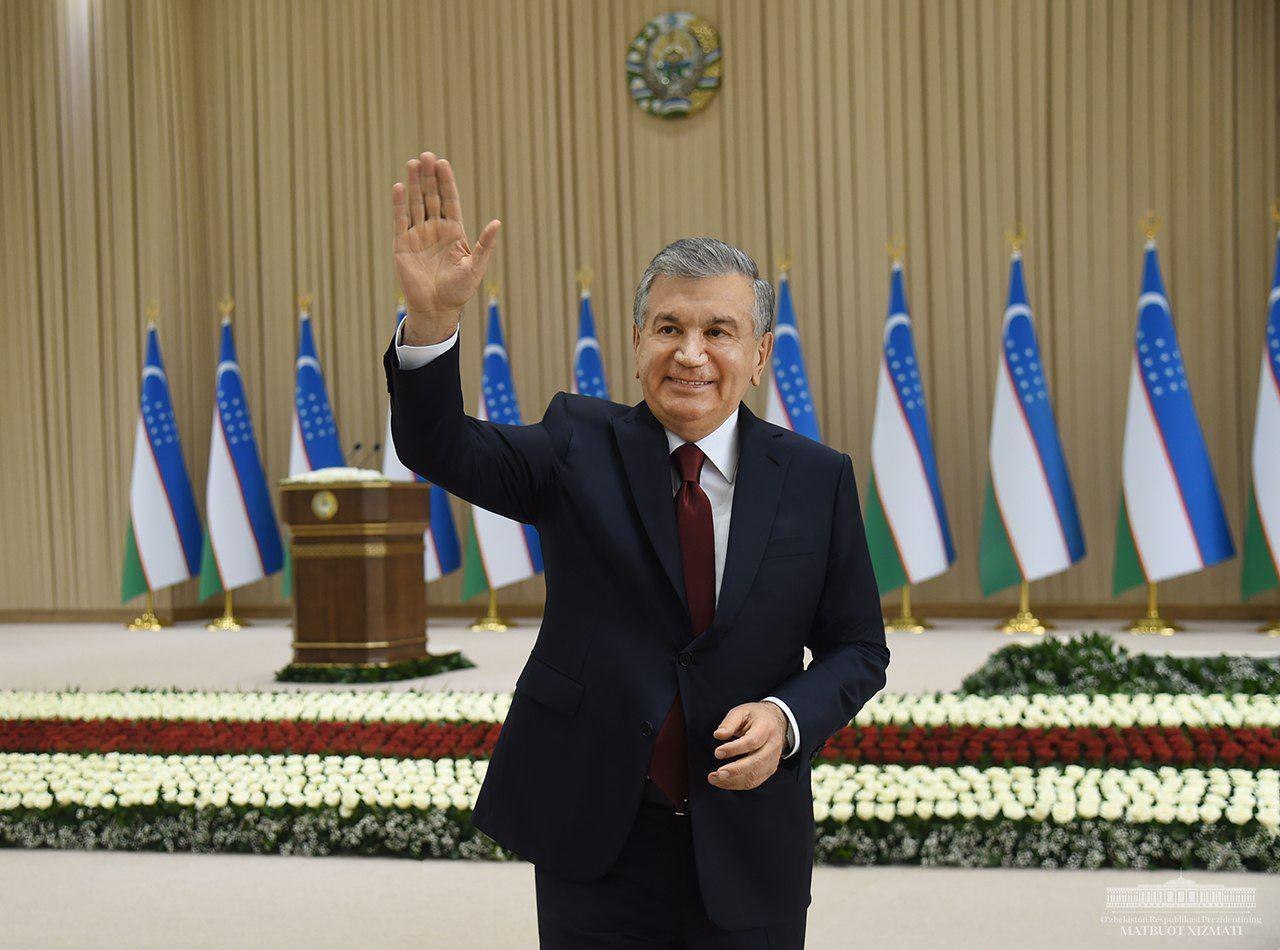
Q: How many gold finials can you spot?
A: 11